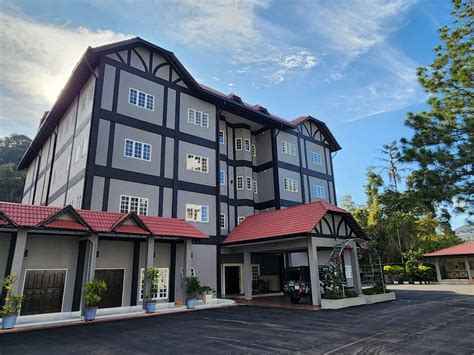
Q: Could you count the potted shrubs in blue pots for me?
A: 4